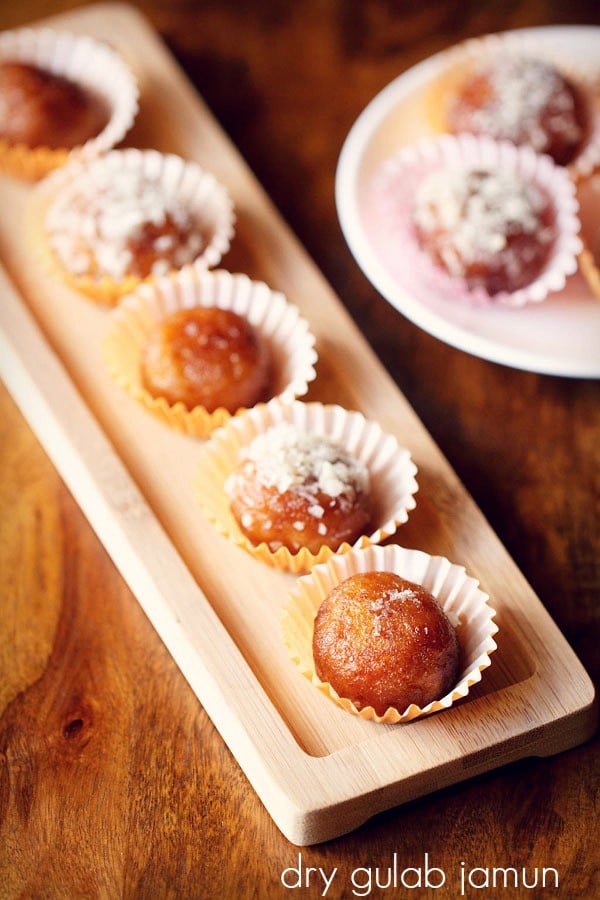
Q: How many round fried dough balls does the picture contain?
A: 7